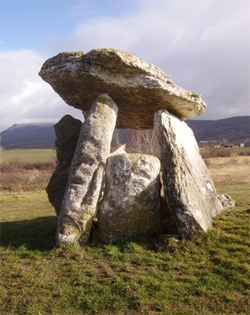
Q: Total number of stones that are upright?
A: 4